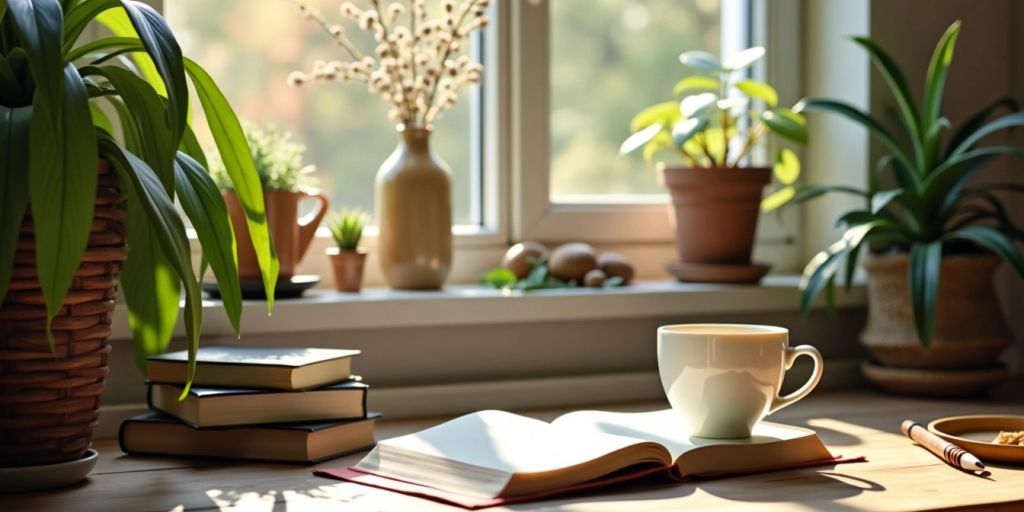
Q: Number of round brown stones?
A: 4